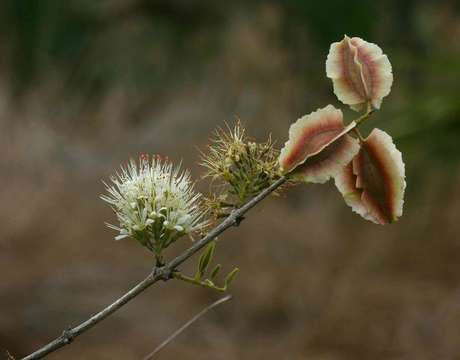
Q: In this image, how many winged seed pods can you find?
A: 3